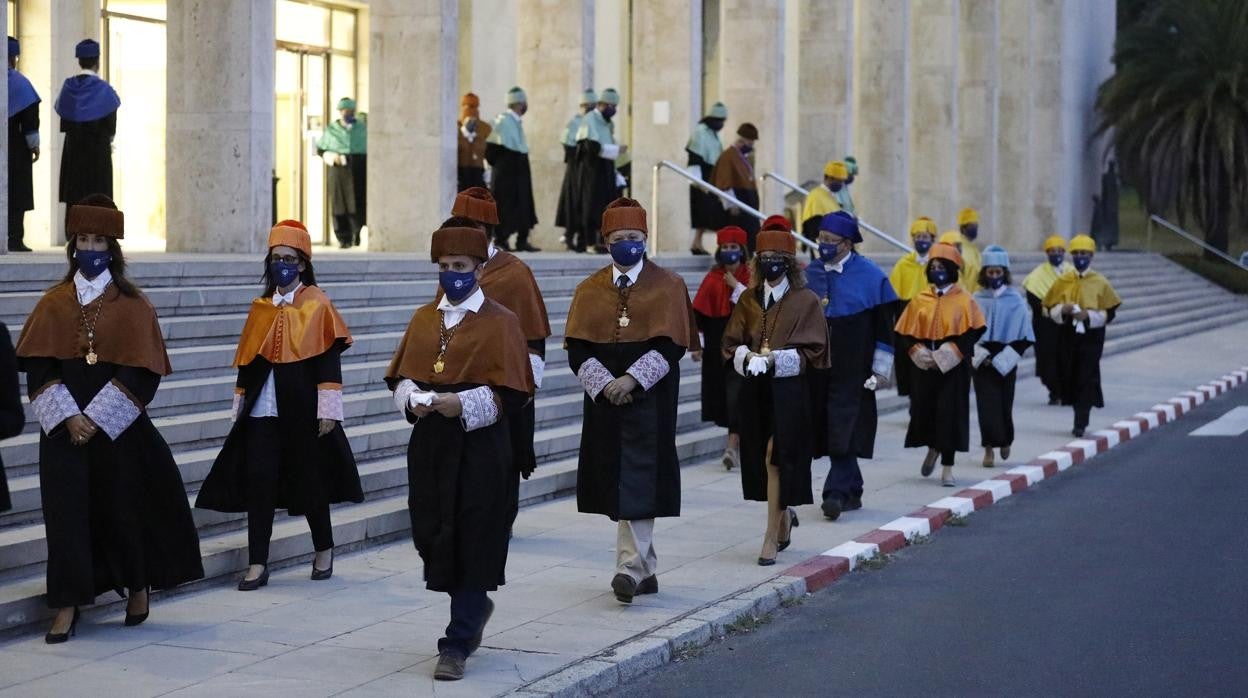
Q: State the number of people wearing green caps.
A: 6